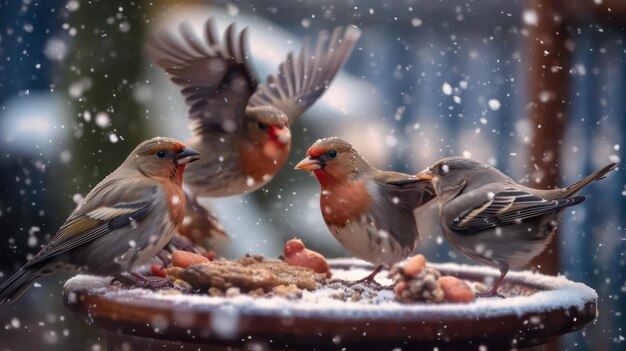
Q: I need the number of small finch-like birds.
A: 4